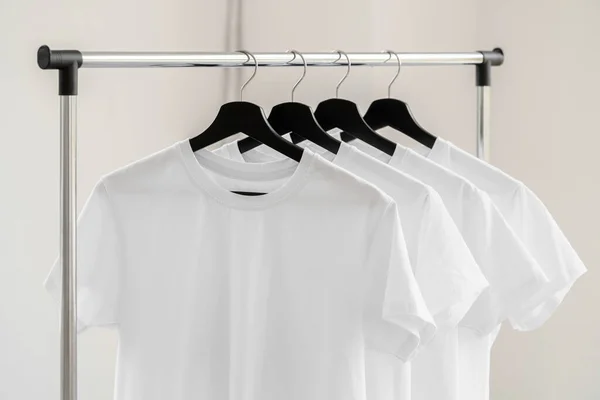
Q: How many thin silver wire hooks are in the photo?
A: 4